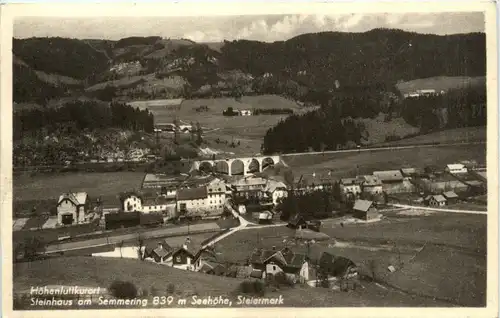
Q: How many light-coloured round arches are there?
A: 5